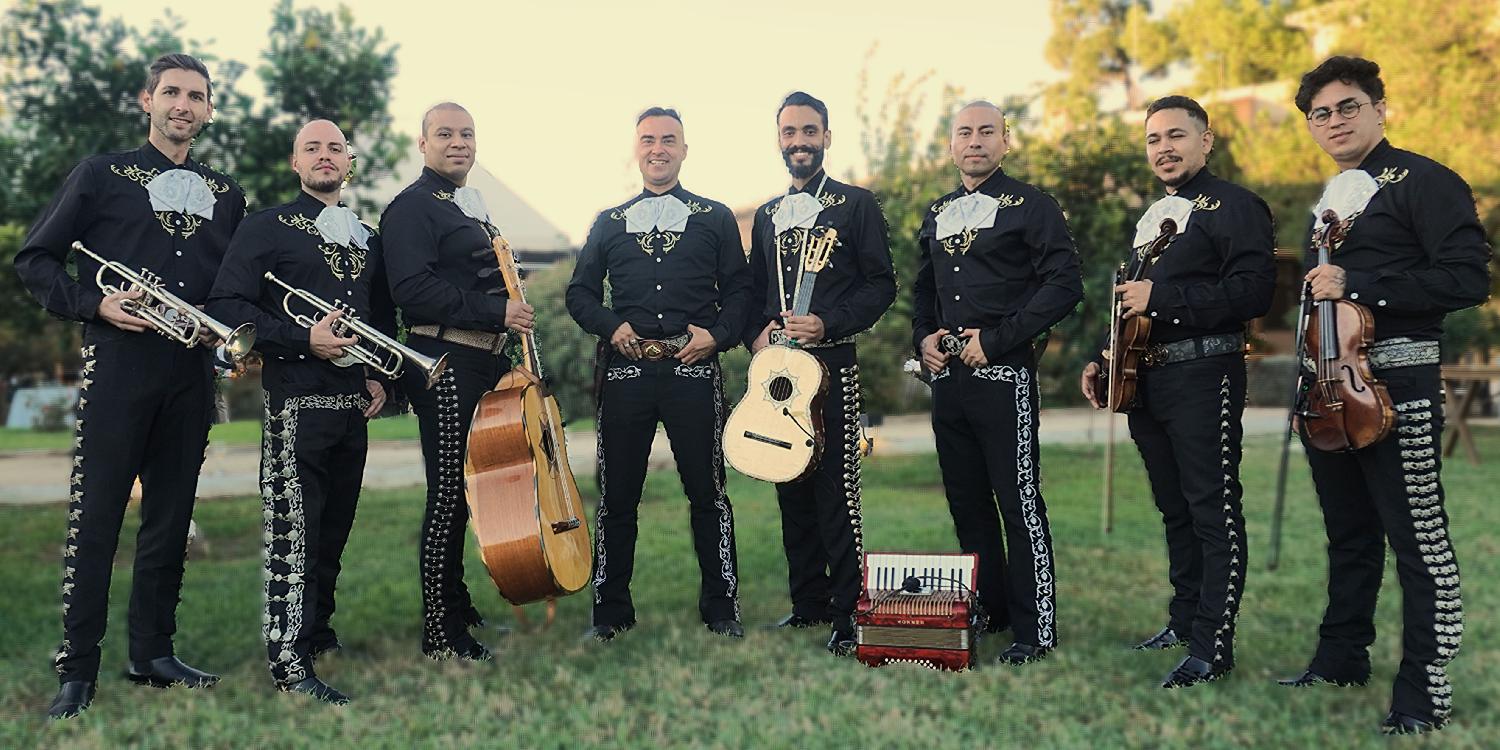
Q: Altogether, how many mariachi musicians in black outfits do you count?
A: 8